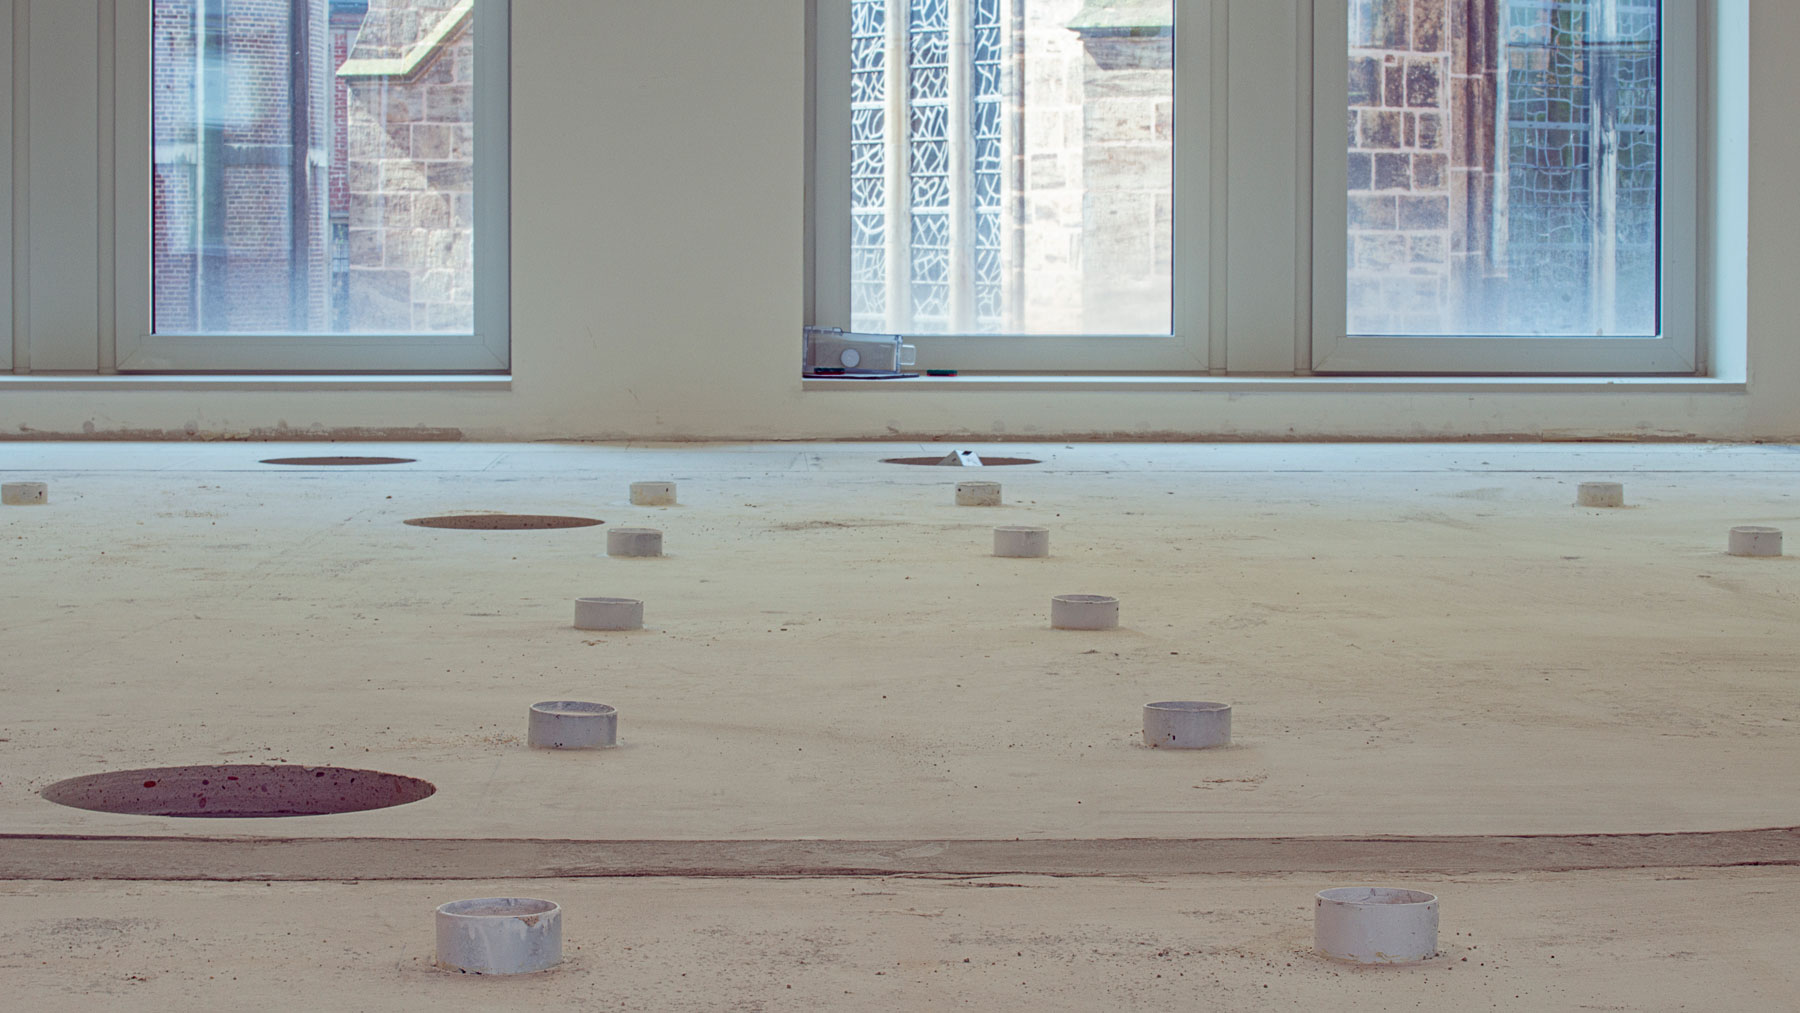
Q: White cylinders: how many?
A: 13